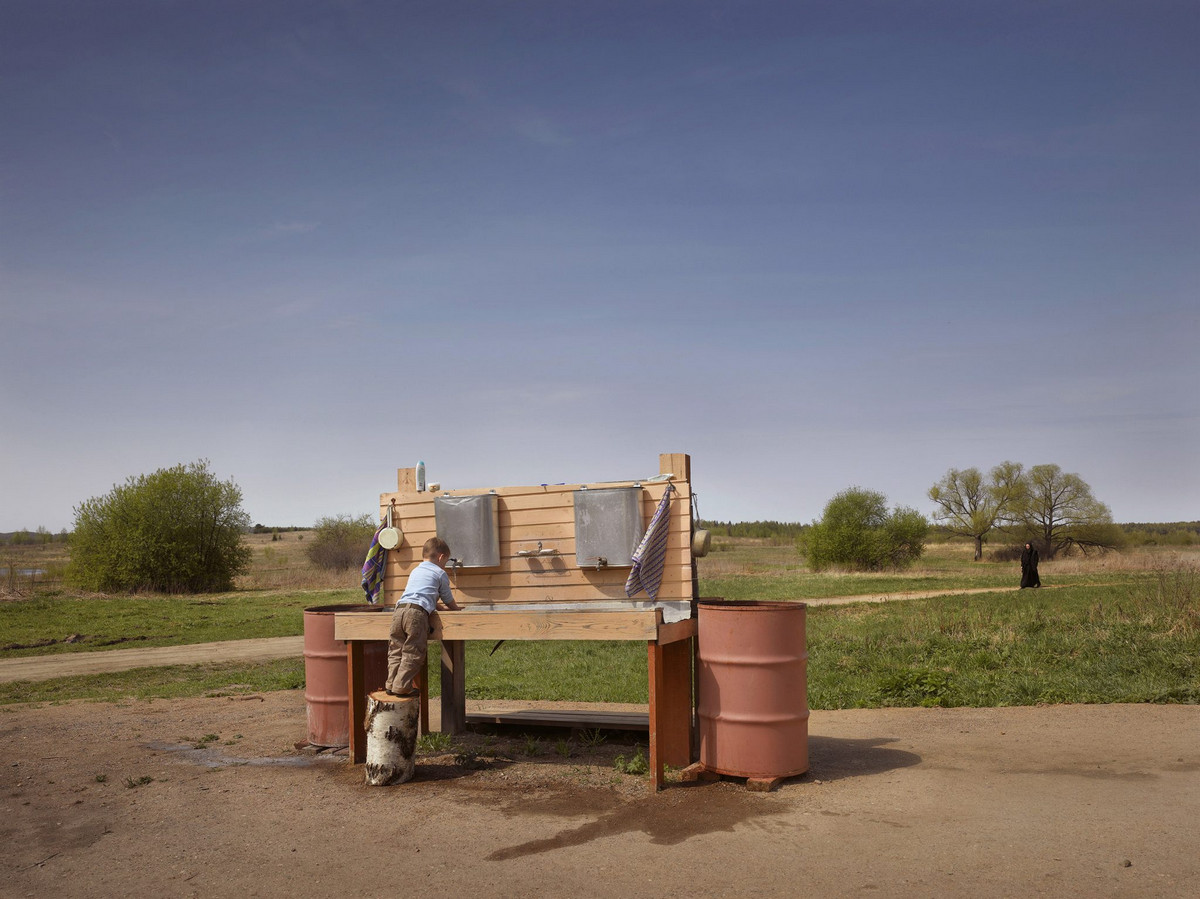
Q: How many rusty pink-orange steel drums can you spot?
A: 2